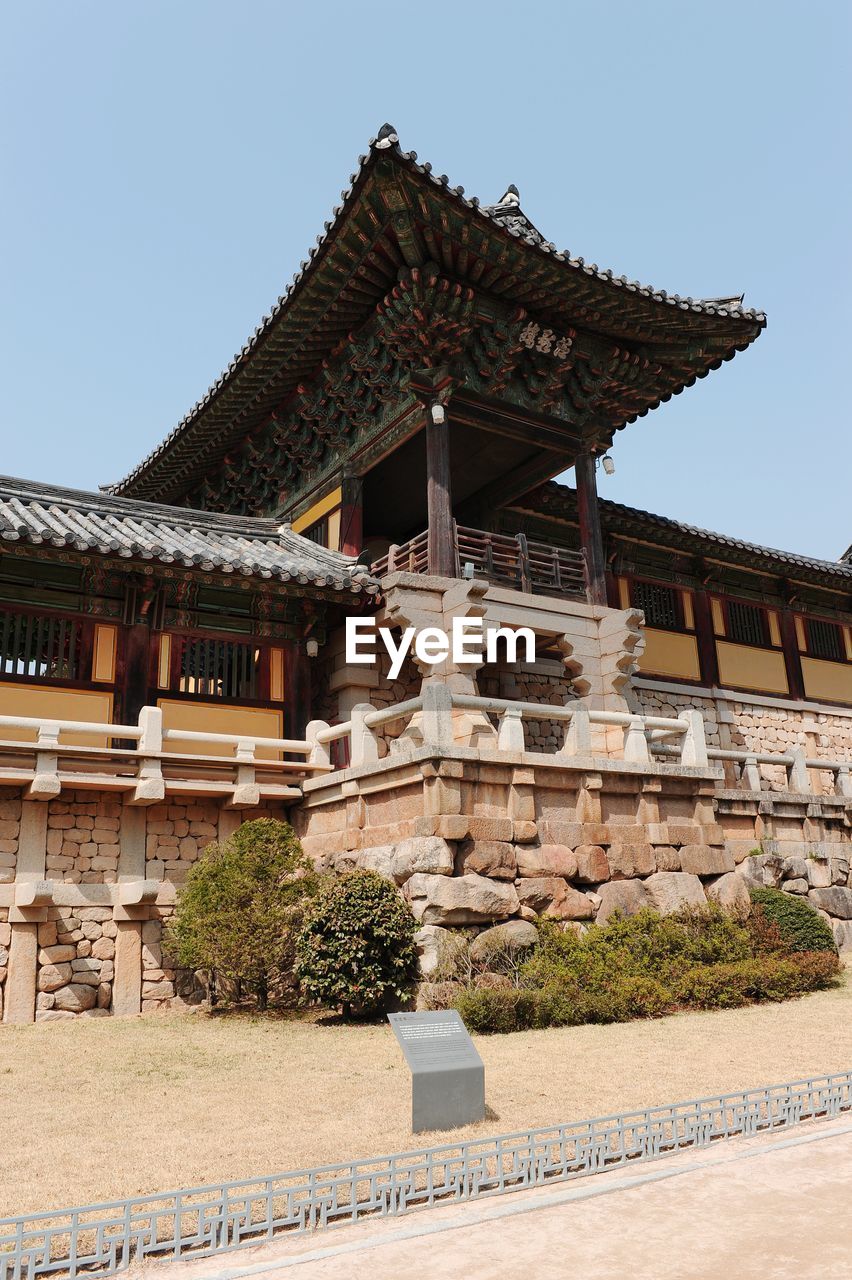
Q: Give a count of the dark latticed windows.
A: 5